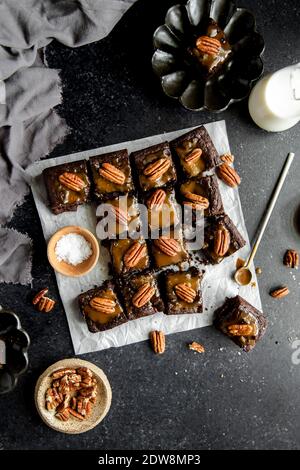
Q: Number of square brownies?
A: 15